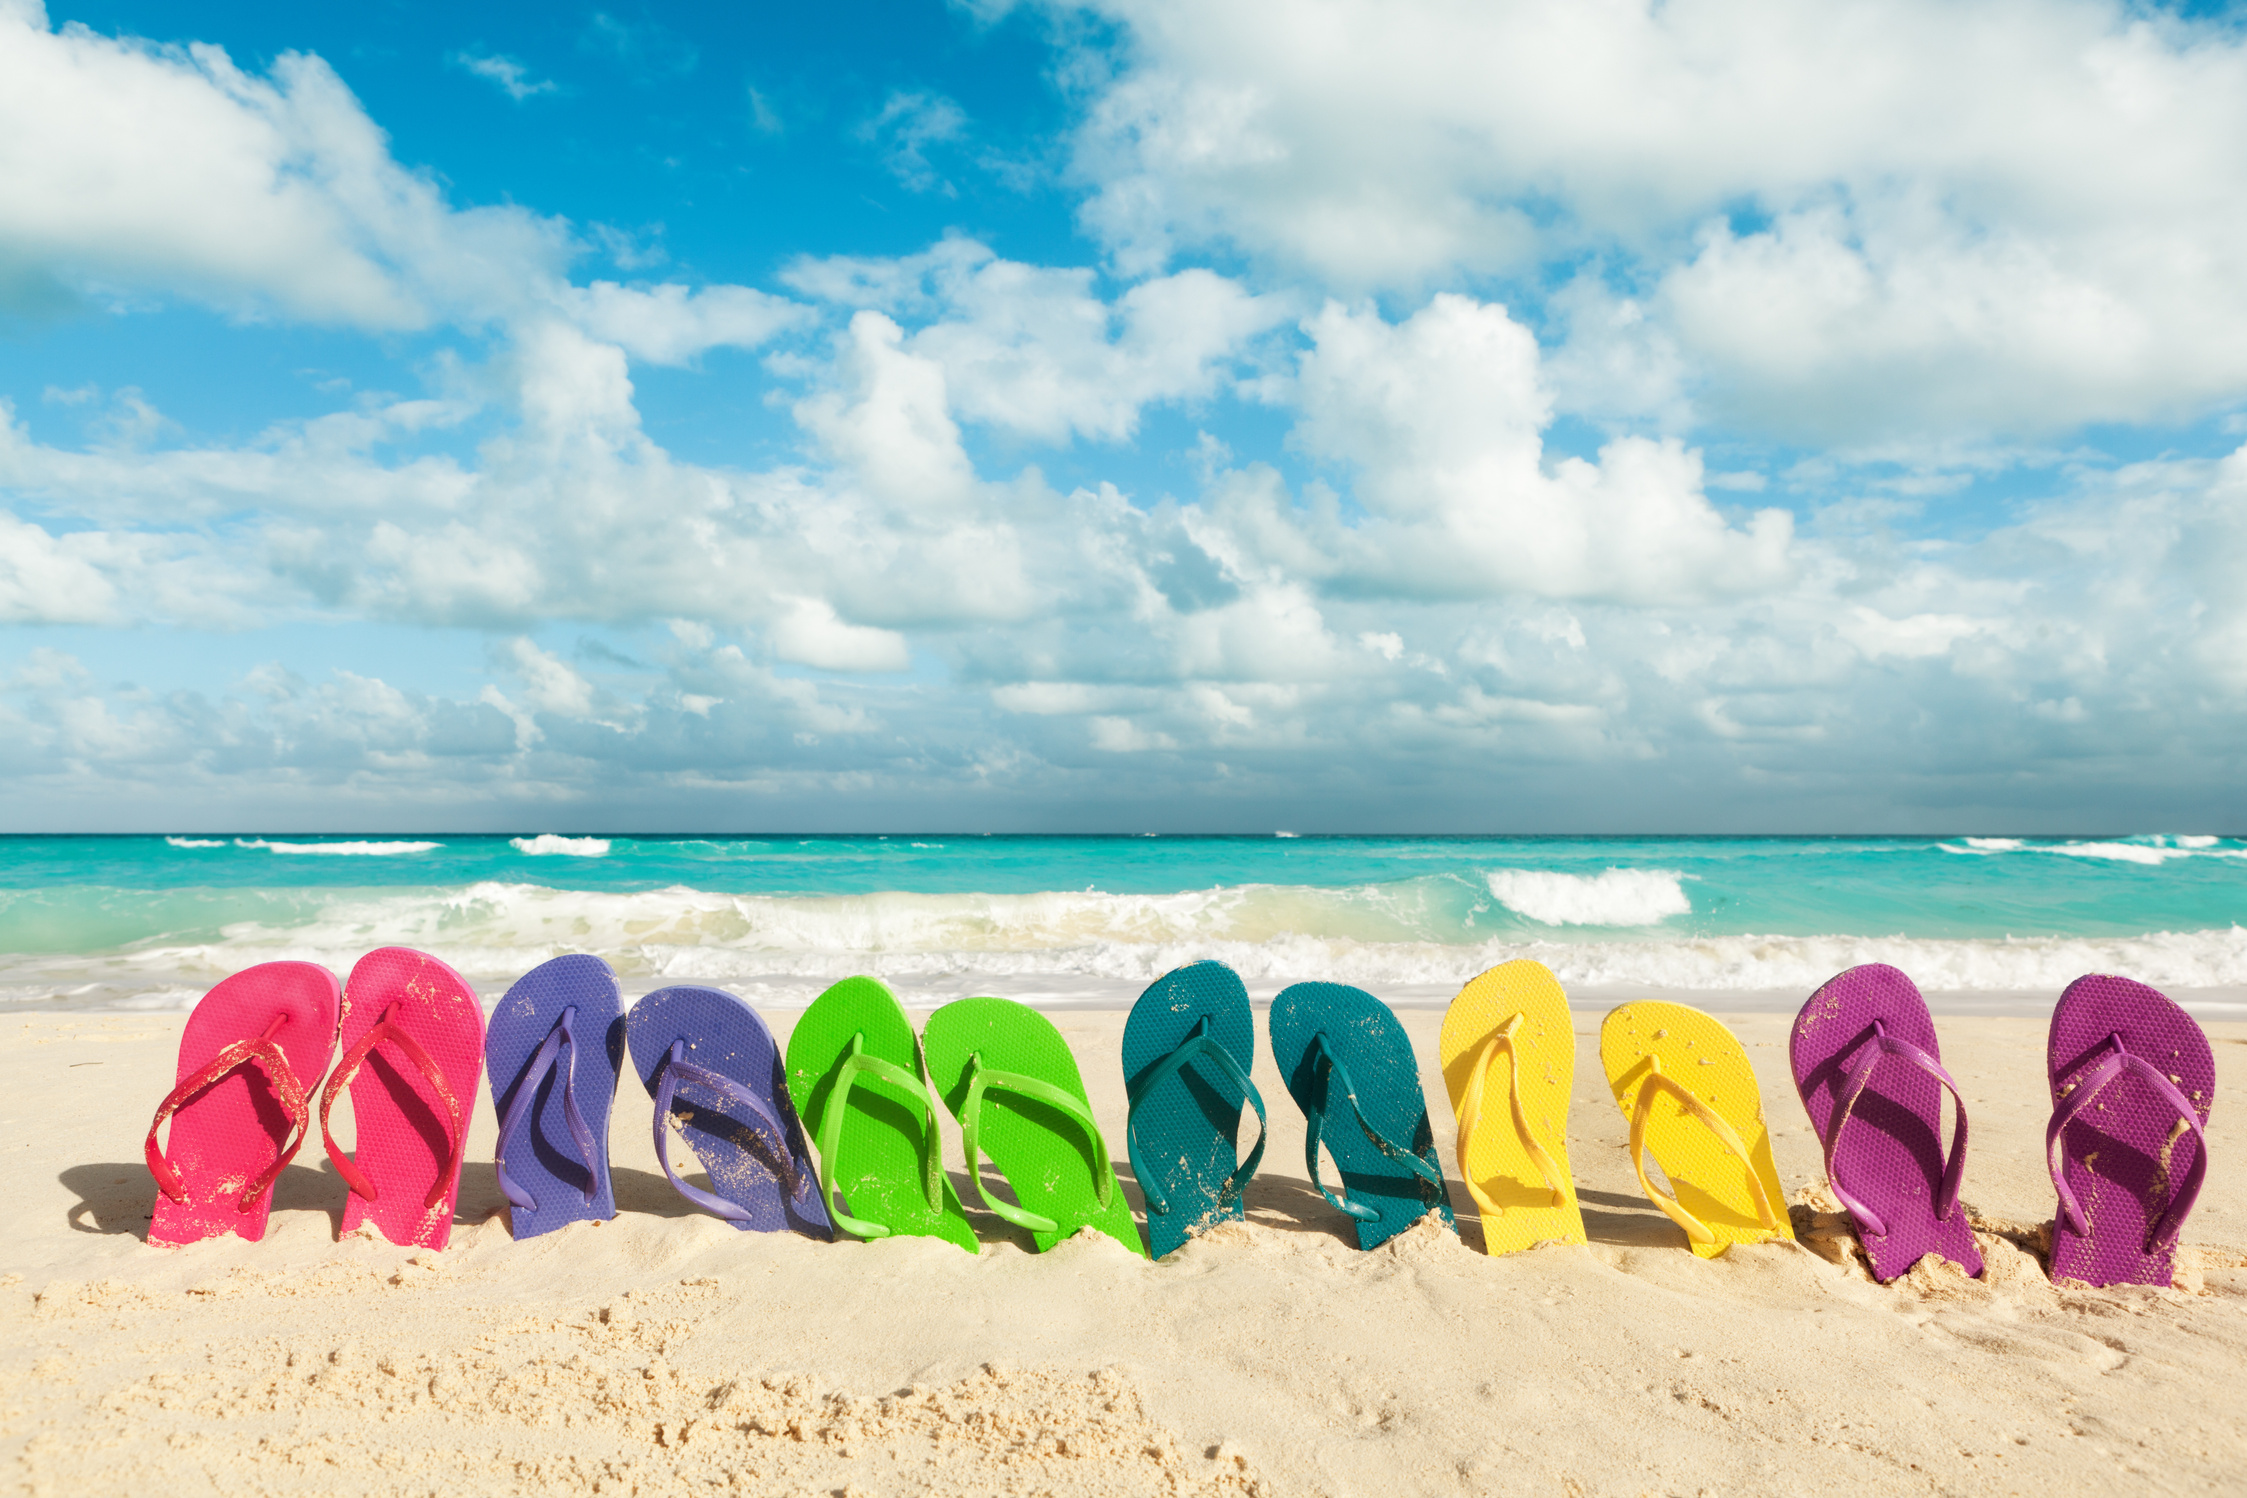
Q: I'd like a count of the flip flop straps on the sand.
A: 12